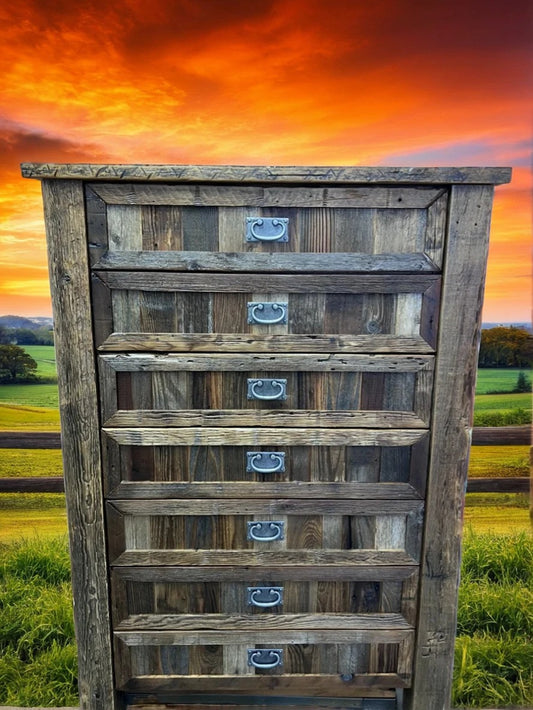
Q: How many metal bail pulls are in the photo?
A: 7